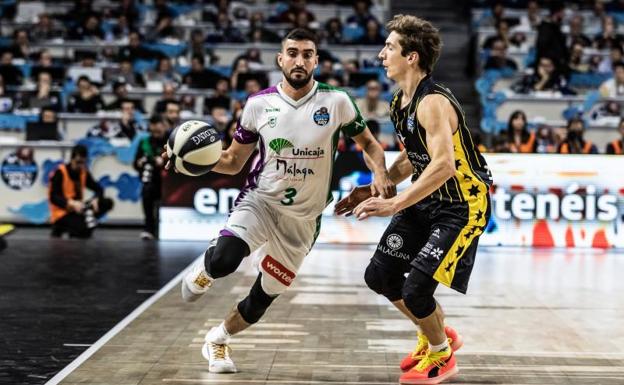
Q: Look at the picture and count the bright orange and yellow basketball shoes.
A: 2